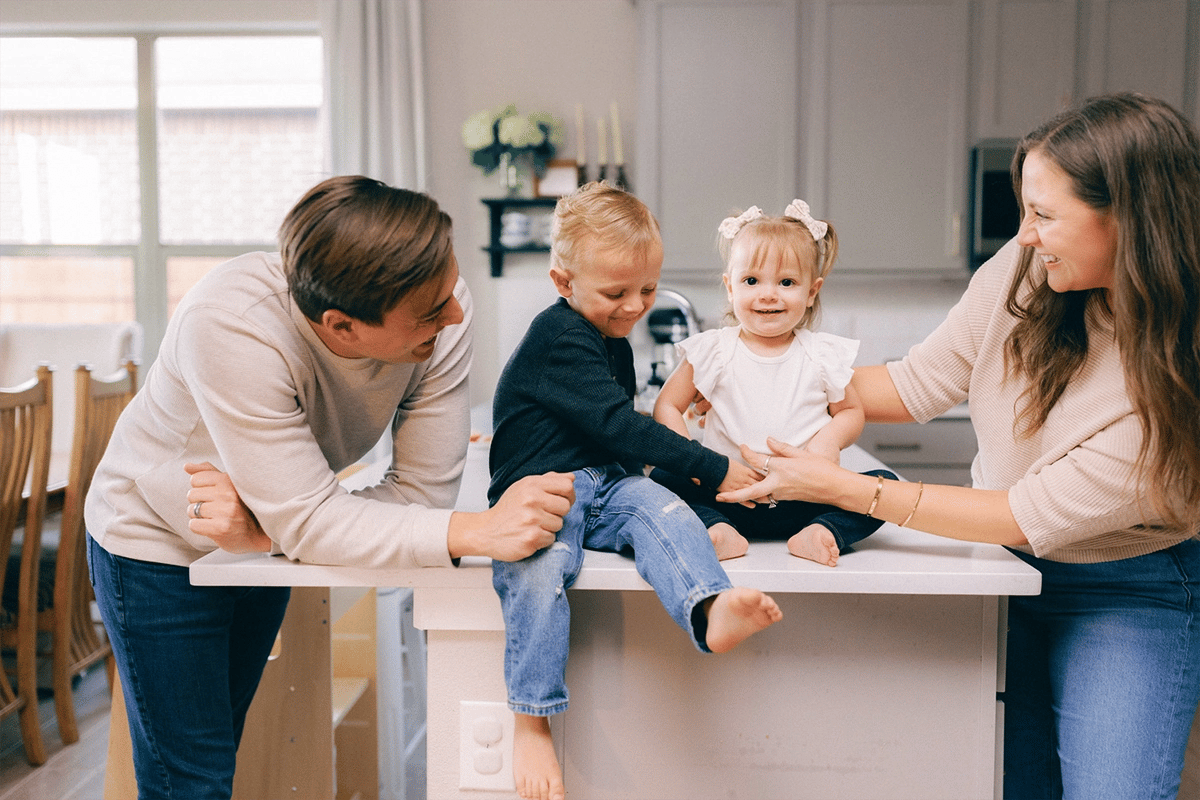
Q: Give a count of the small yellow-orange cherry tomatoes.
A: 0